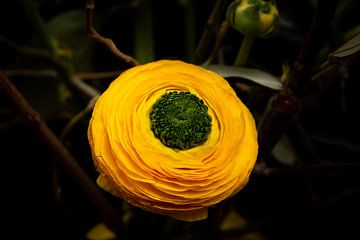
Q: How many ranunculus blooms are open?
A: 1